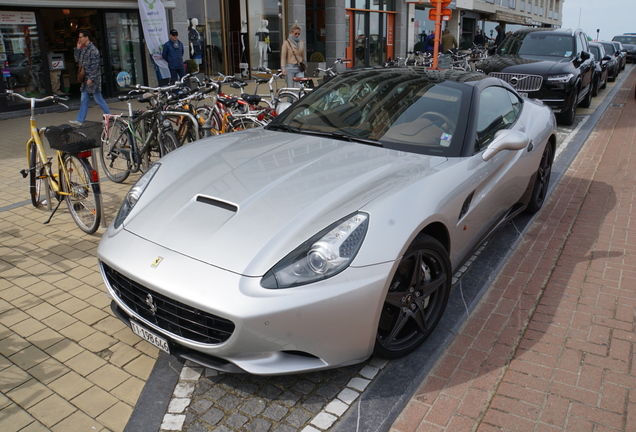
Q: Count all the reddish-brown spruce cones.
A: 0